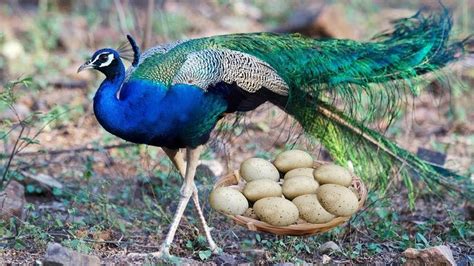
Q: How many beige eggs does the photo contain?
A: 10